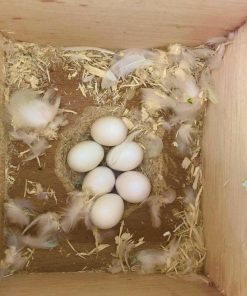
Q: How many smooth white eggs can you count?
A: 6